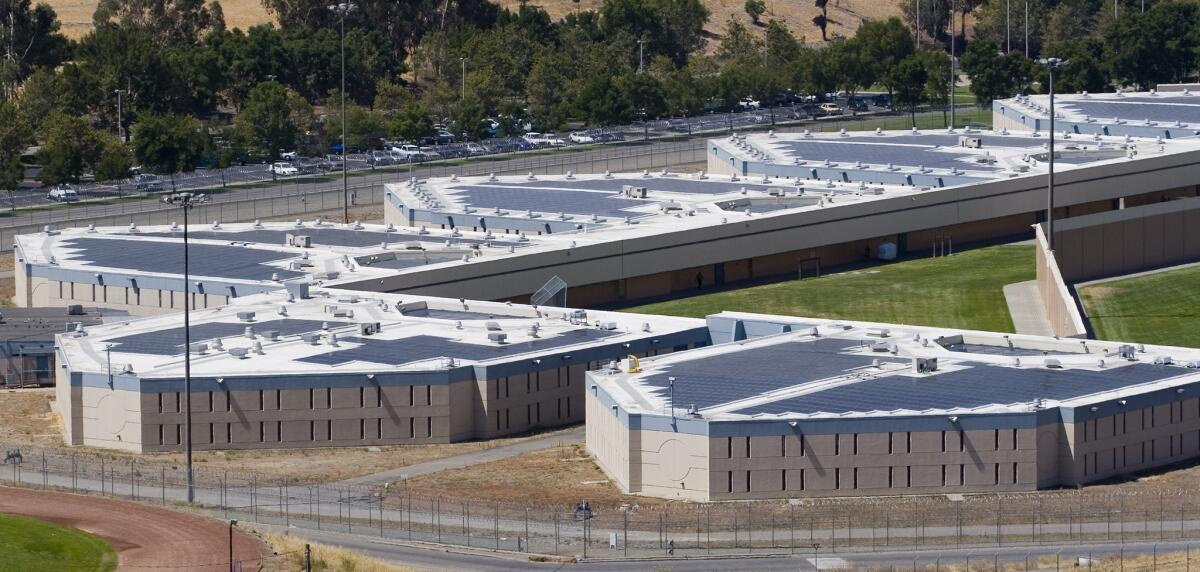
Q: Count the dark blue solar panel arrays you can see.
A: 12